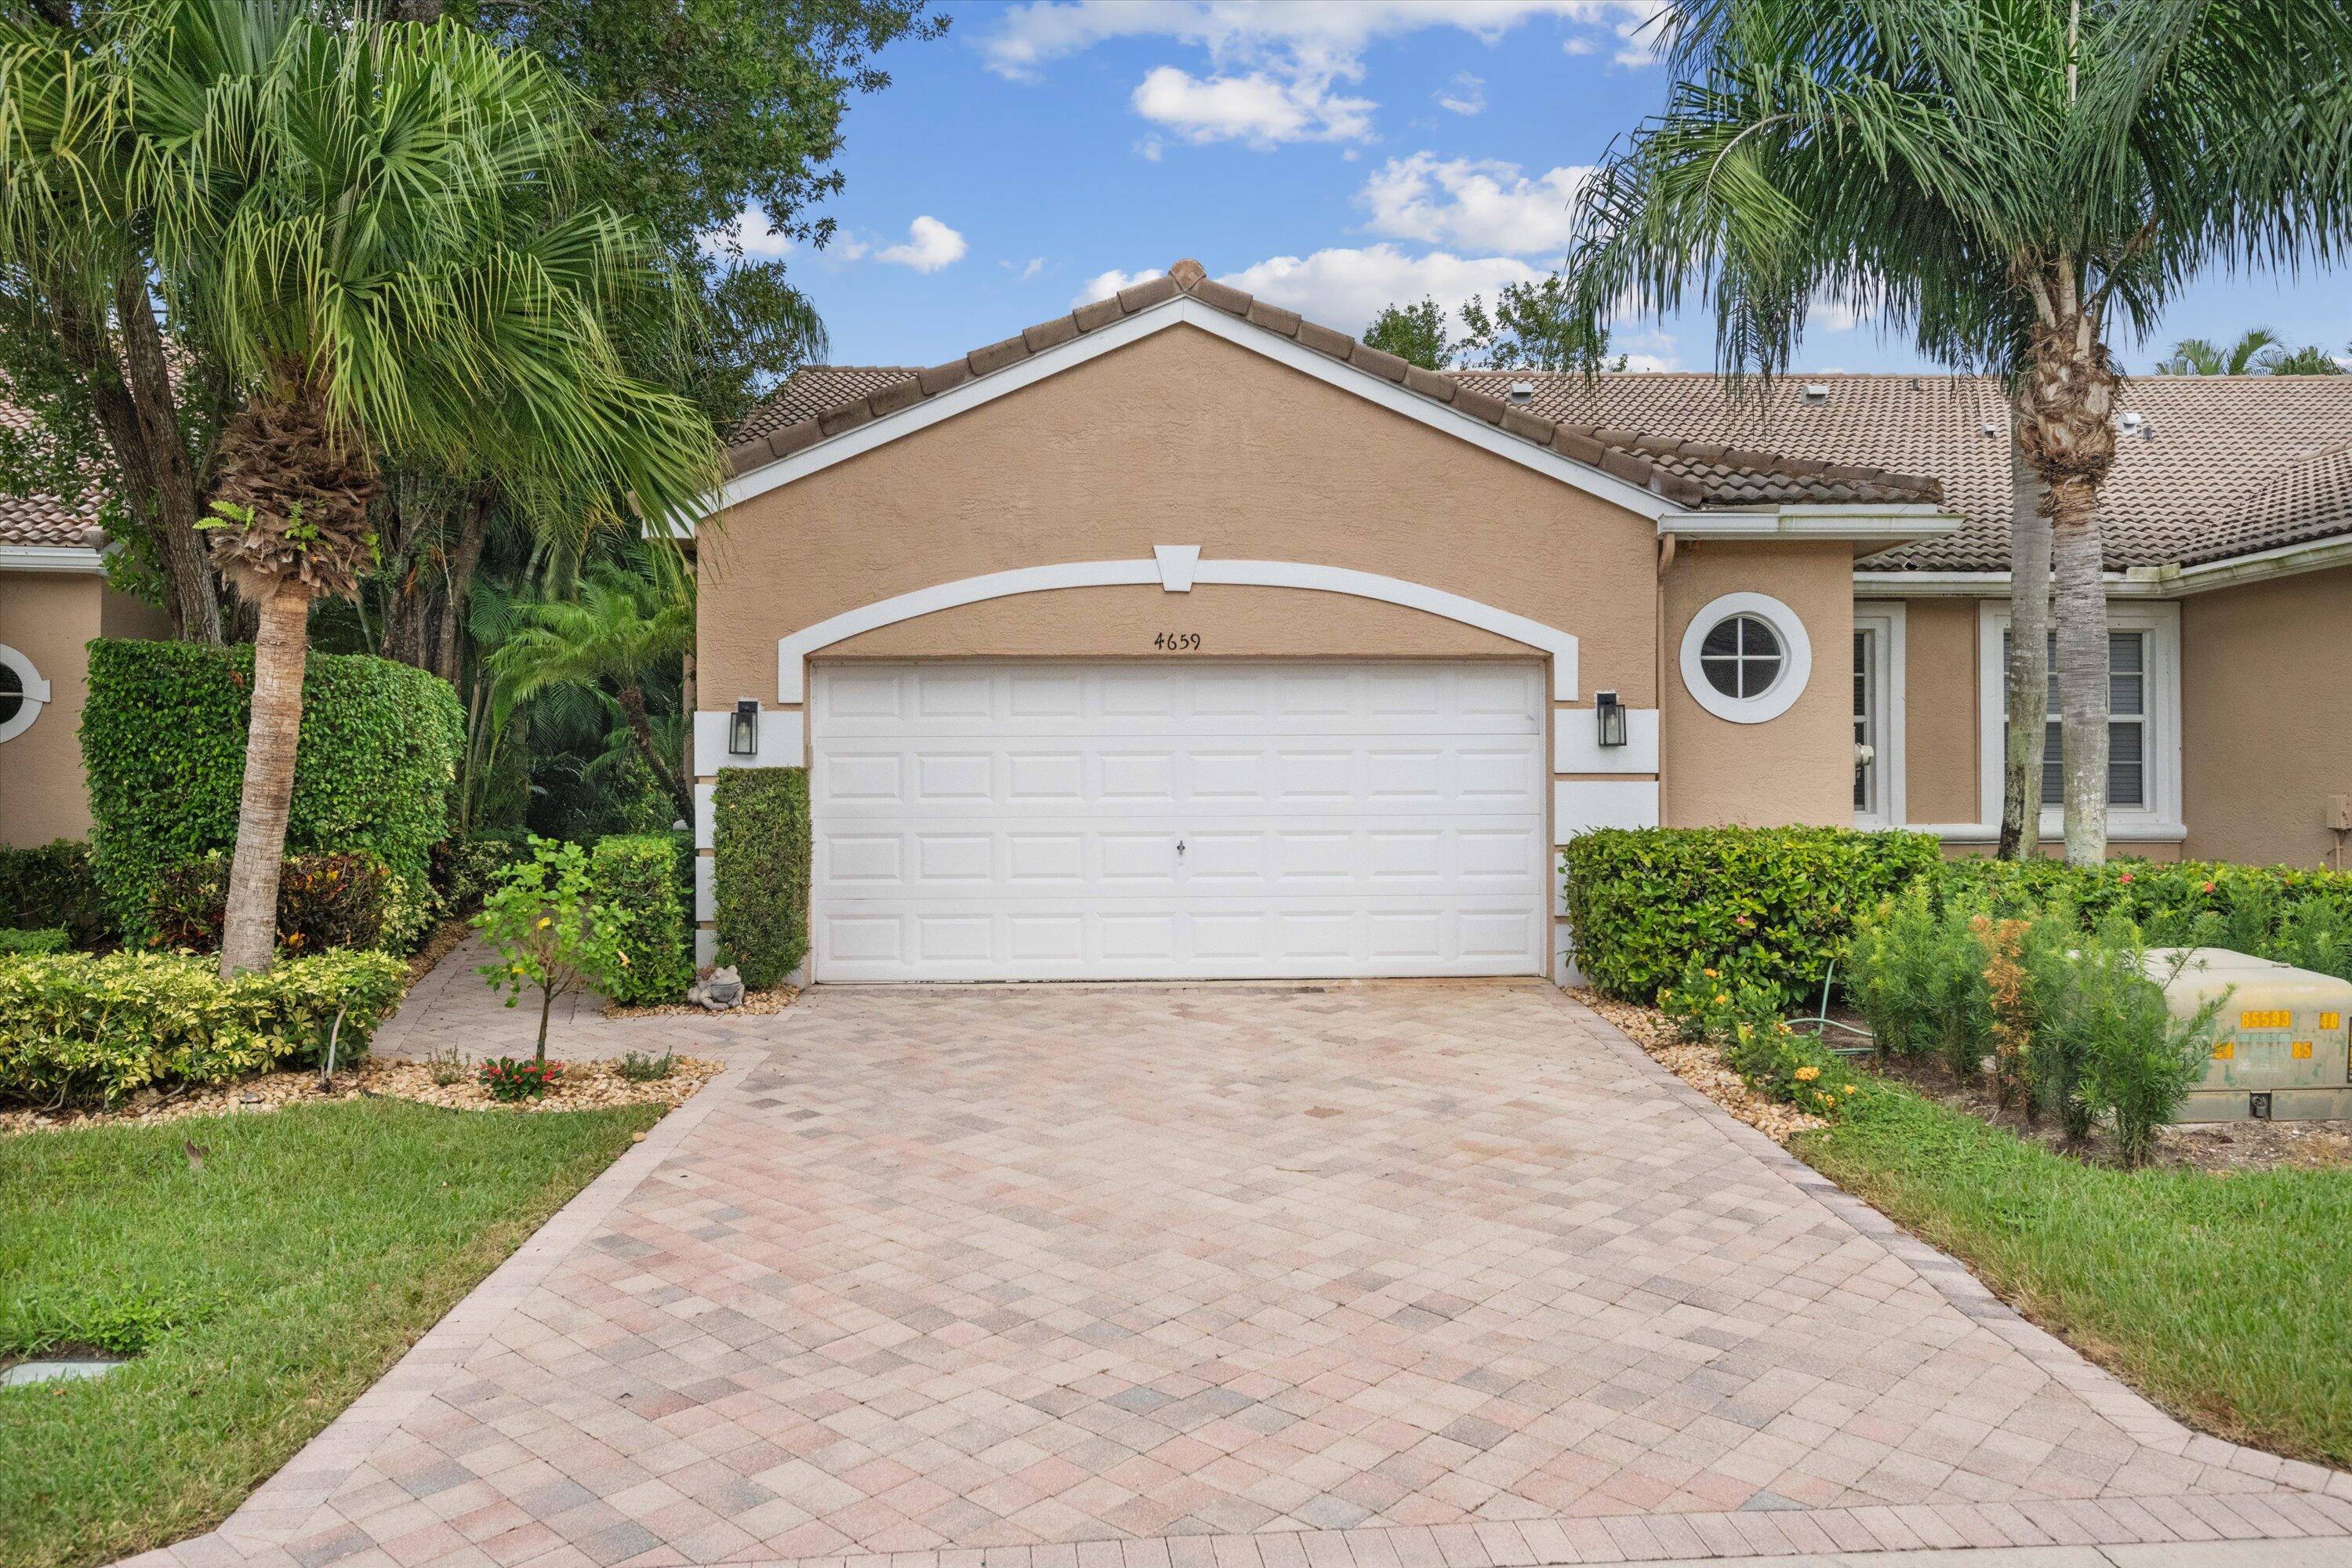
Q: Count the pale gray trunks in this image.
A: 2